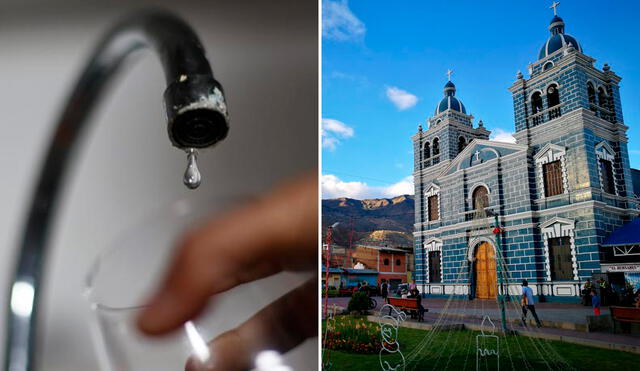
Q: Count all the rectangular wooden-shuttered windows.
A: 5